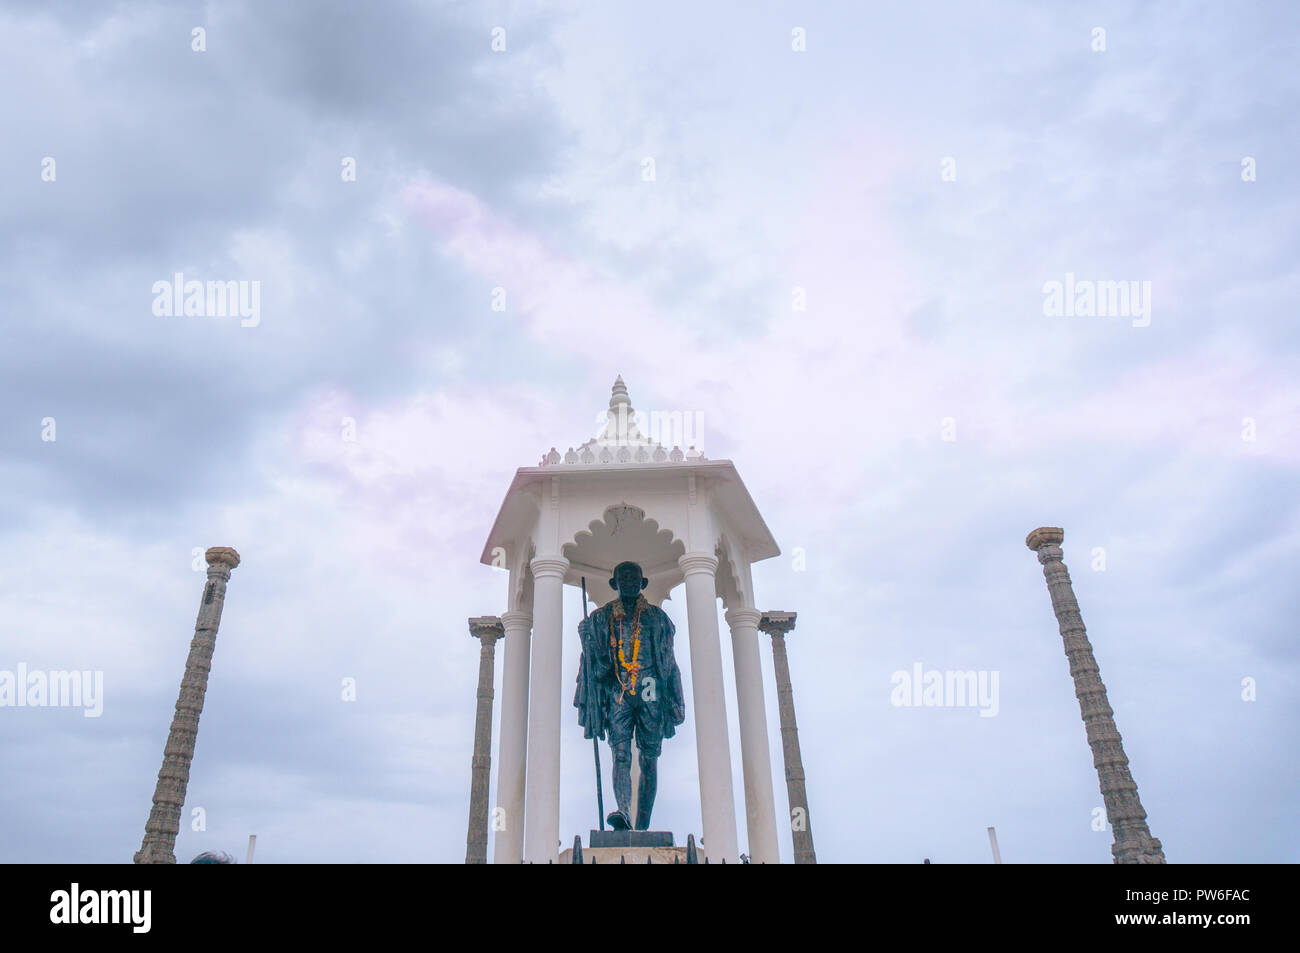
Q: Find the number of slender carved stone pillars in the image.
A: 4